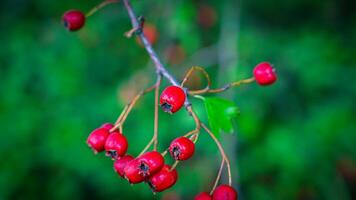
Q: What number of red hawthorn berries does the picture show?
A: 13